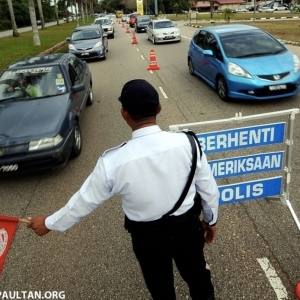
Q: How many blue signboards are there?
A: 3